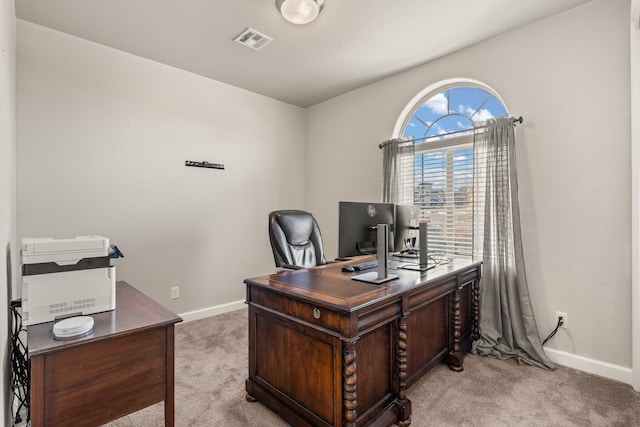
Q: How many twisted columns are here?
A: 4